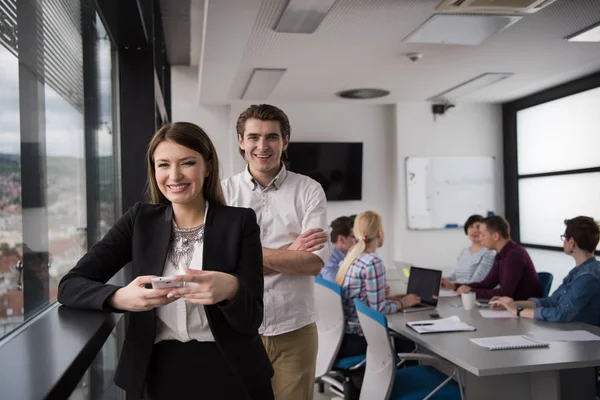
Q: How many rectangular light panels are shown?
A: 5